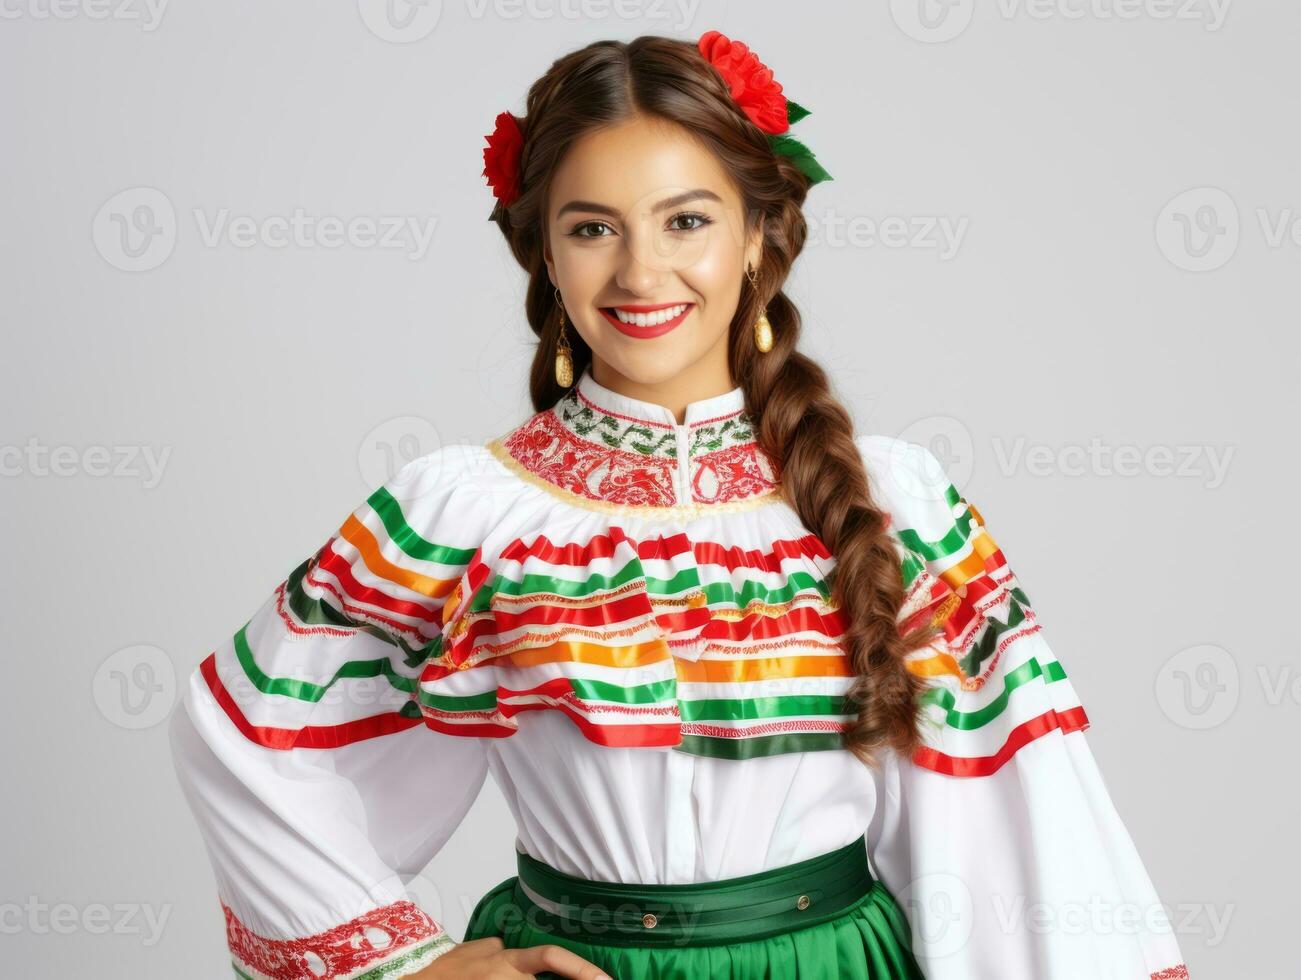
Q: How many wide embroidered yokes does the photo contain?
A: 1